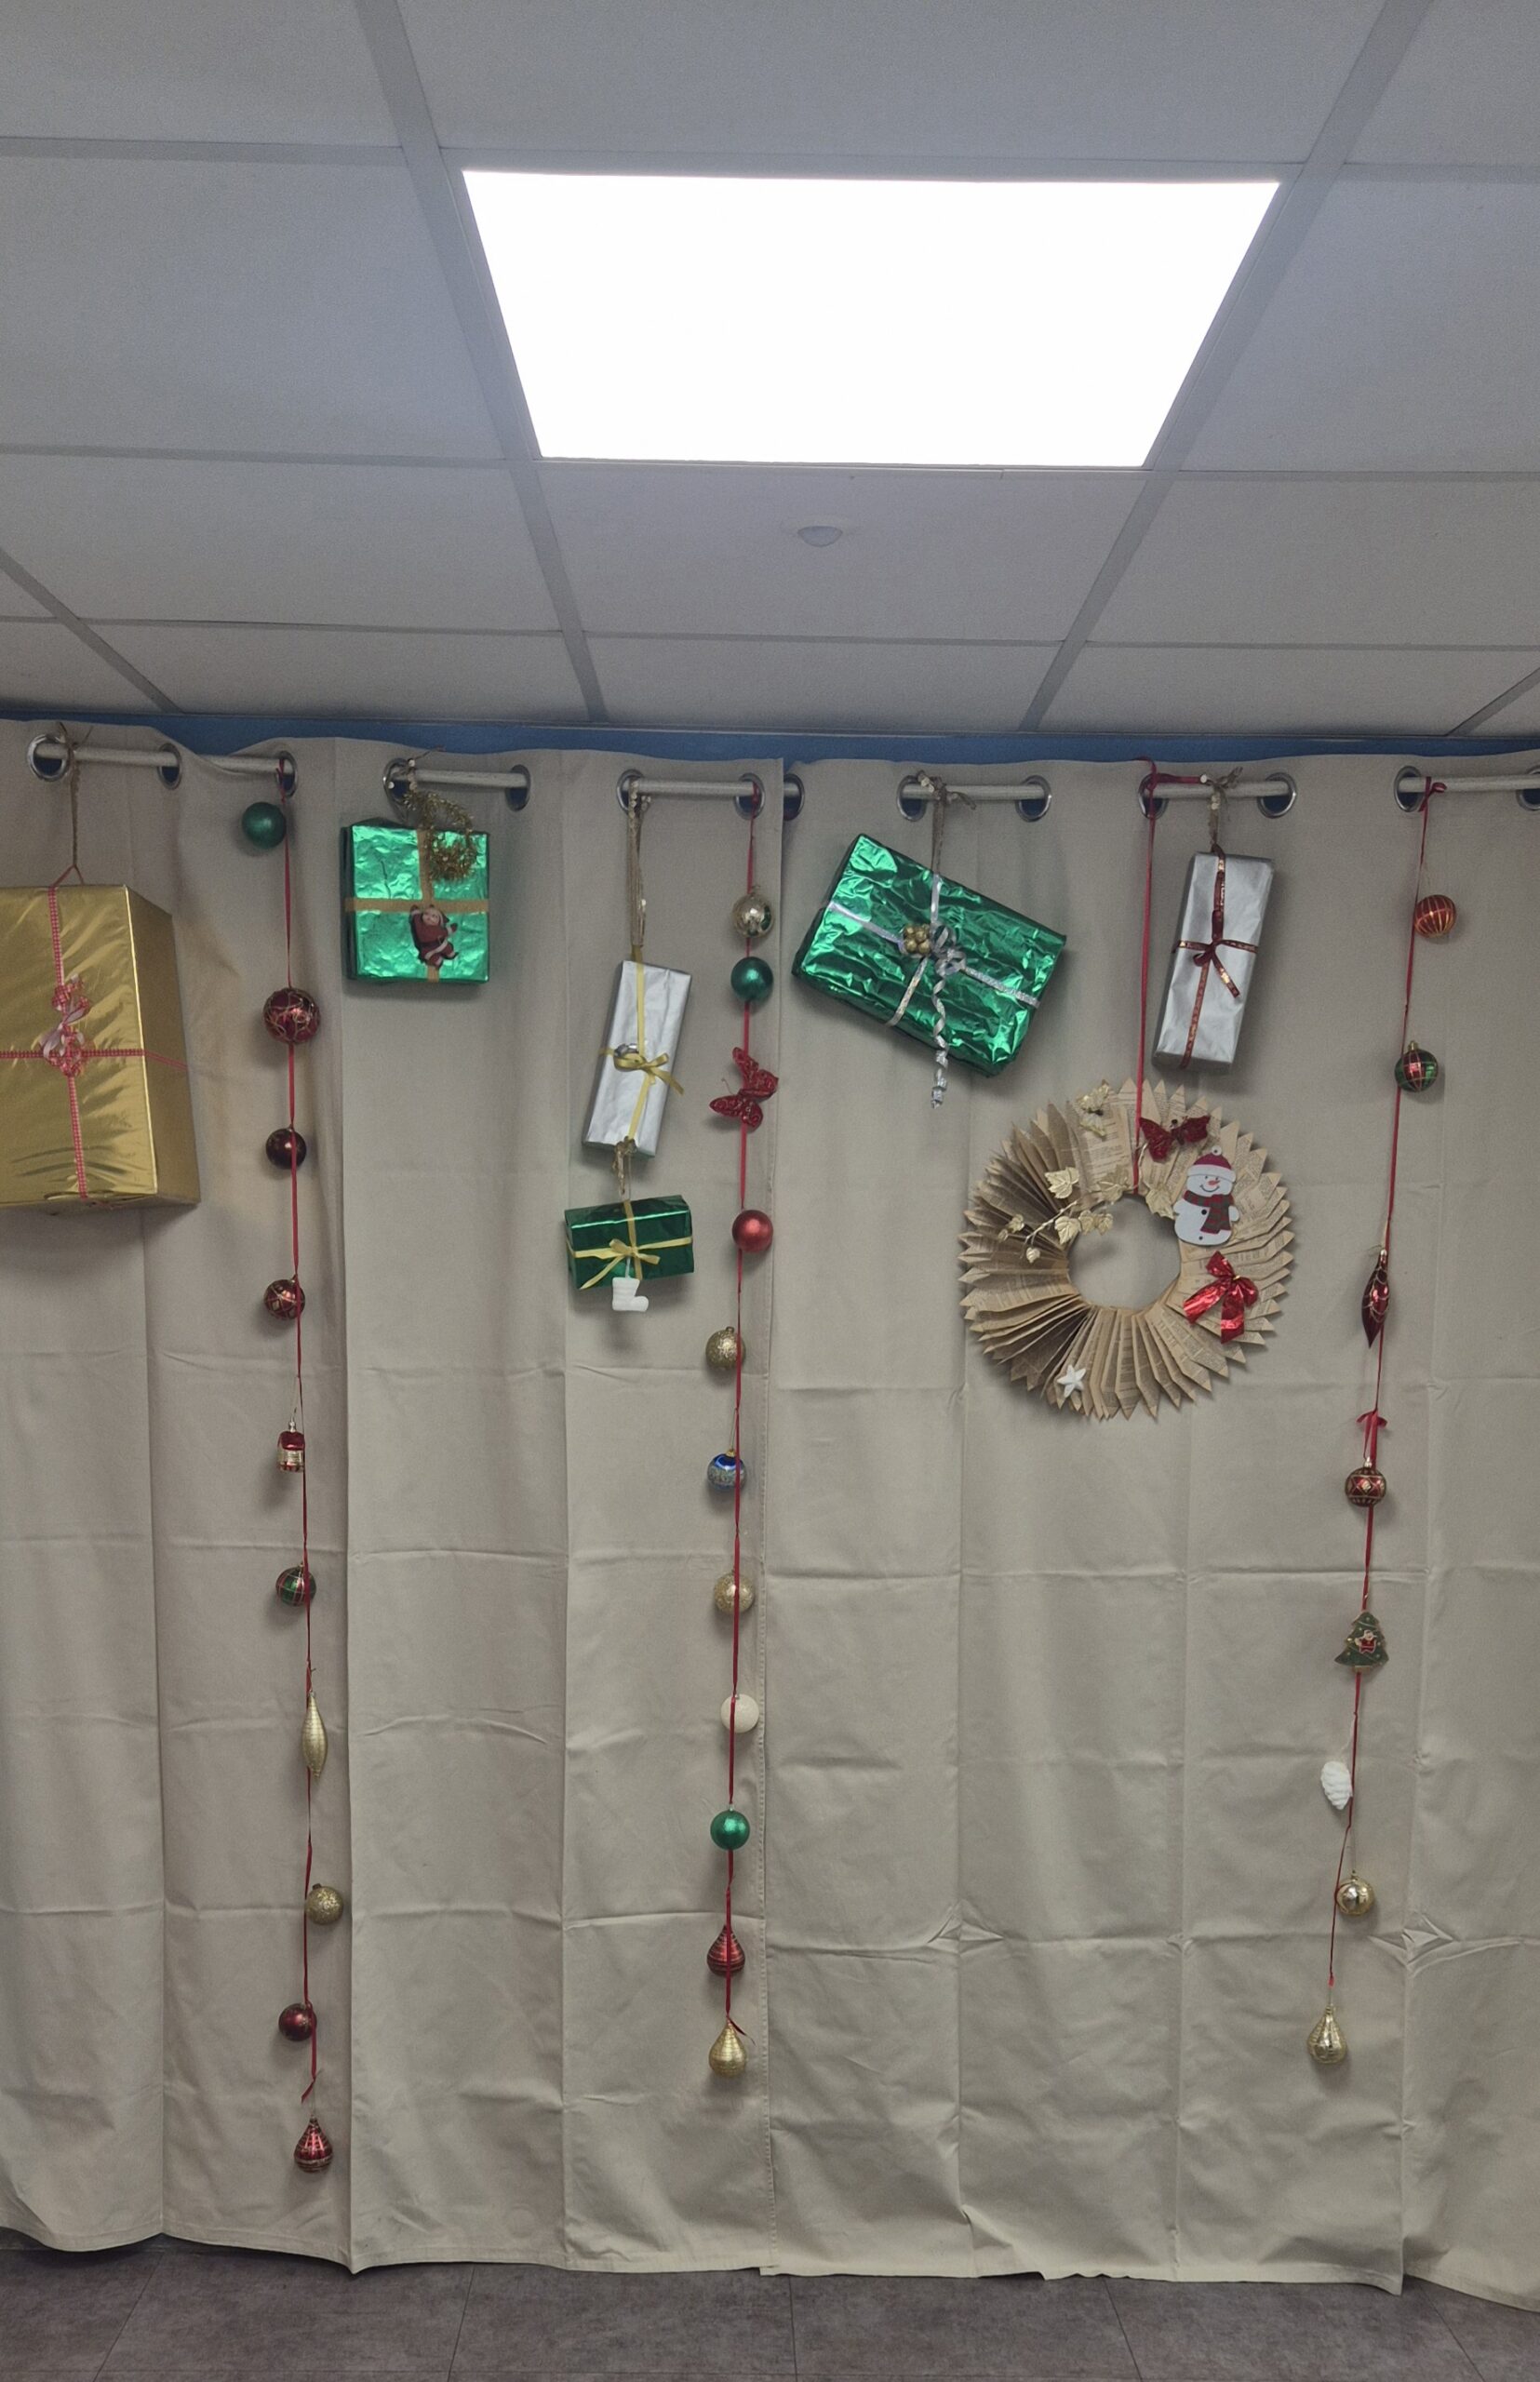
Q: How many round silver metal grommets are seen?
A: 14